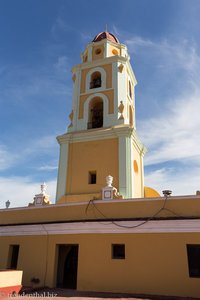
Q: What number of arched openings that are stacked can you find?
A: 2